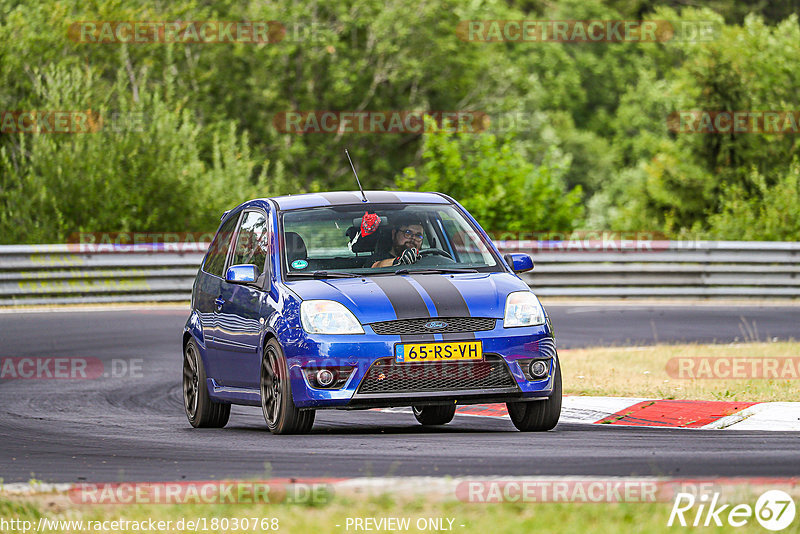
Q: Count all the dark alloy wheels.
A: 2